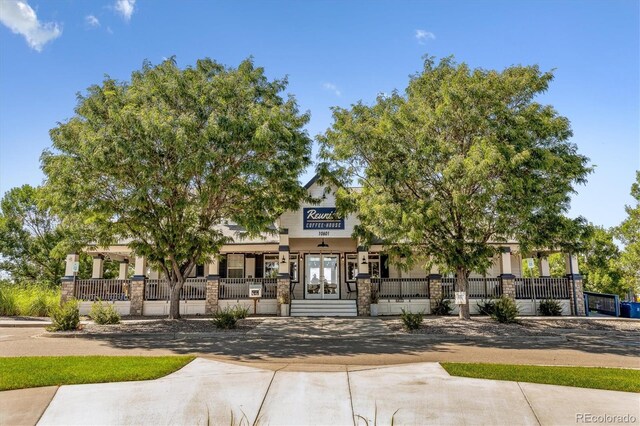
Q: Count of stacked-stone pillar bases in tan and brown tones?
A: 8